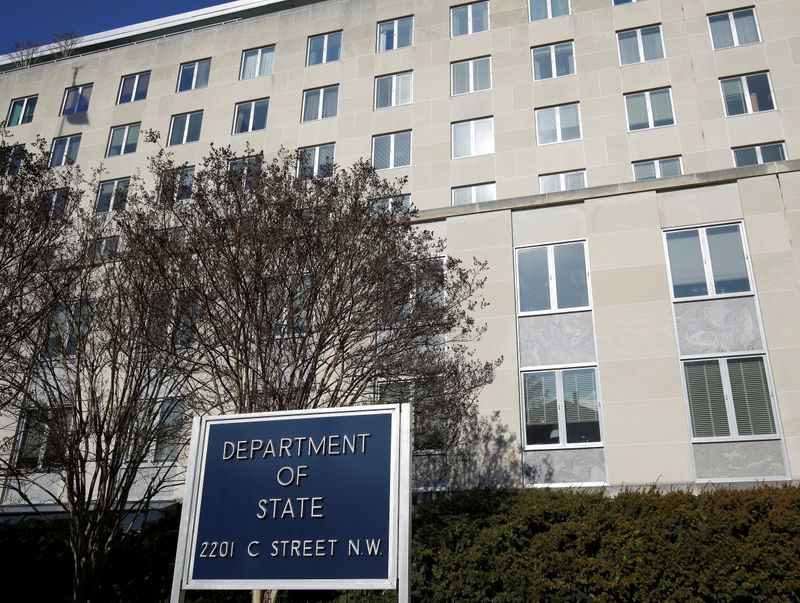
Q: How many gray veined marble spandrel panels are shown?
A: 4